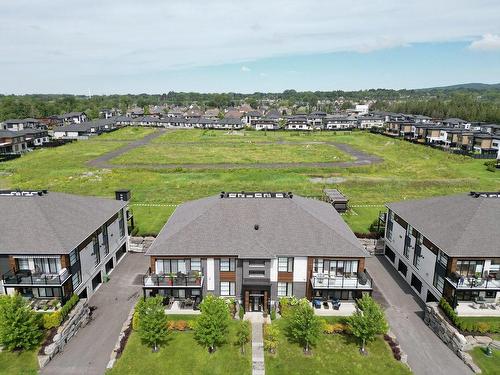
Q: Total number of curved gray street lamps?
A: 0